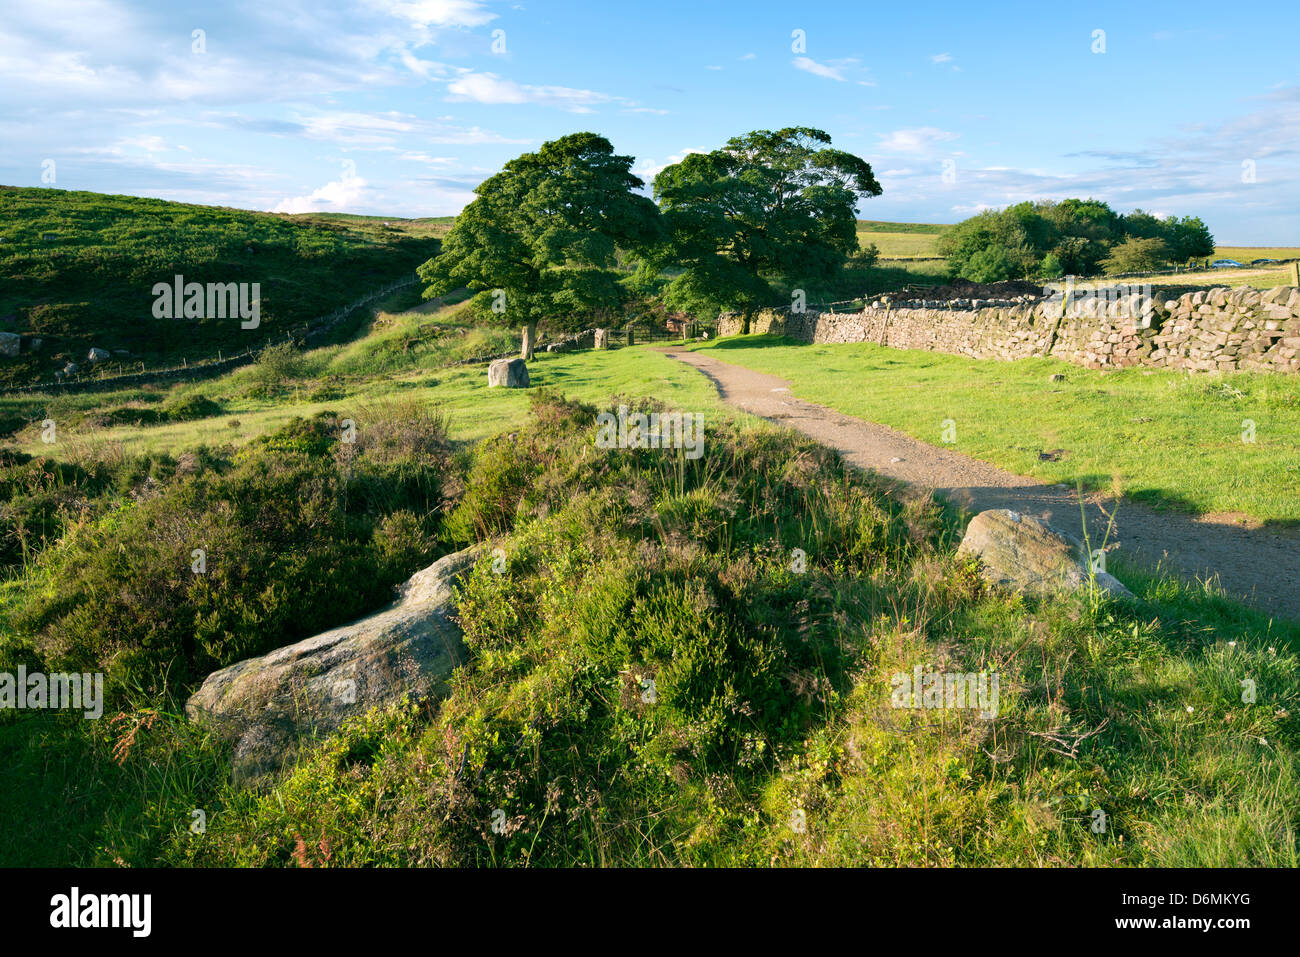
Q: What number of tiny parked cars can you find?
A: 2